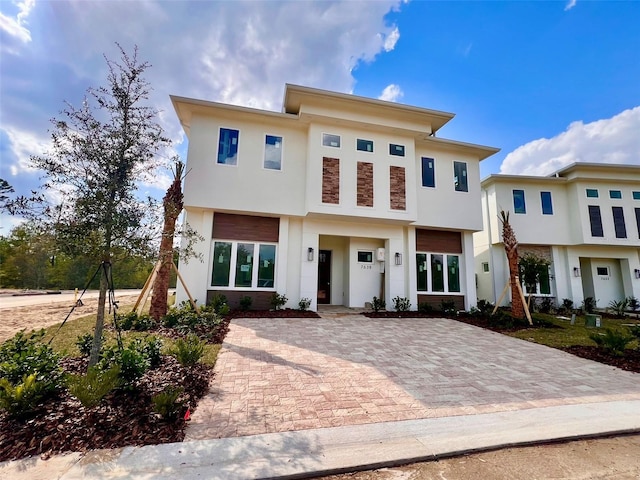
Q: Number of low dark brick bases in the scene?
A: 2